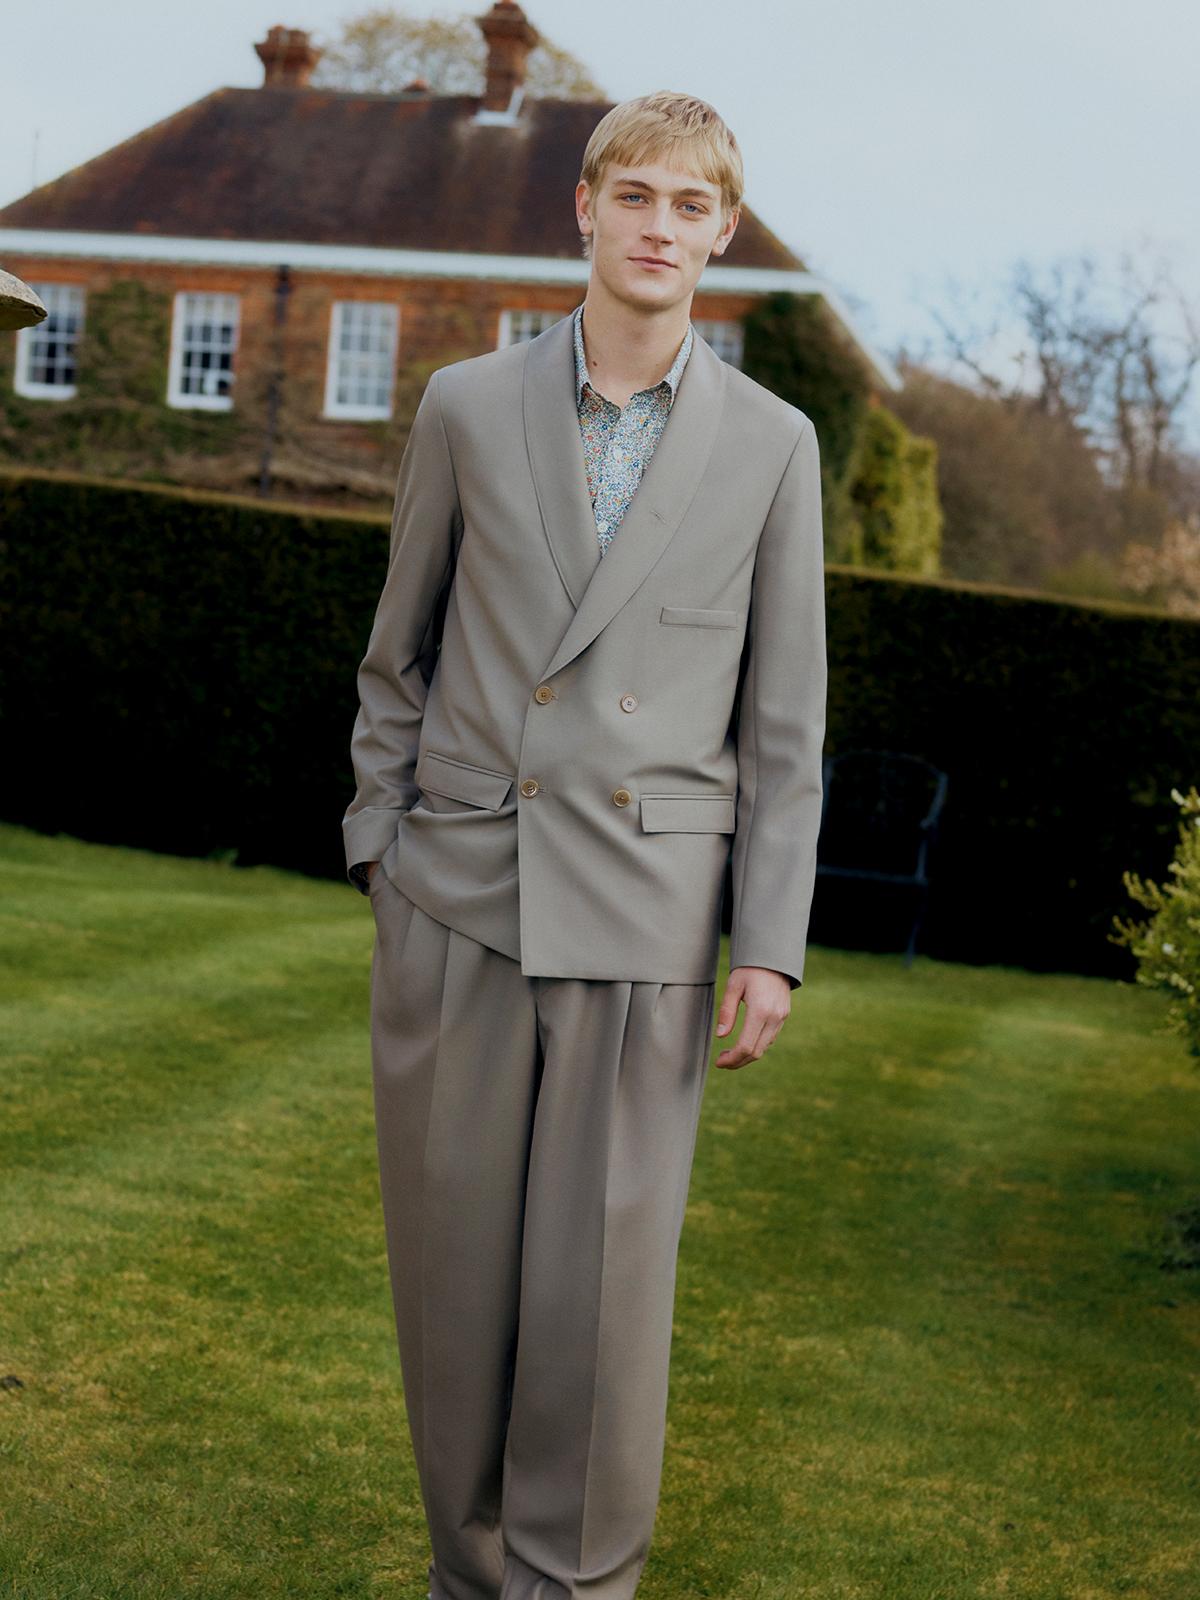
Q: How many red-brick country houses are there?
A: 1